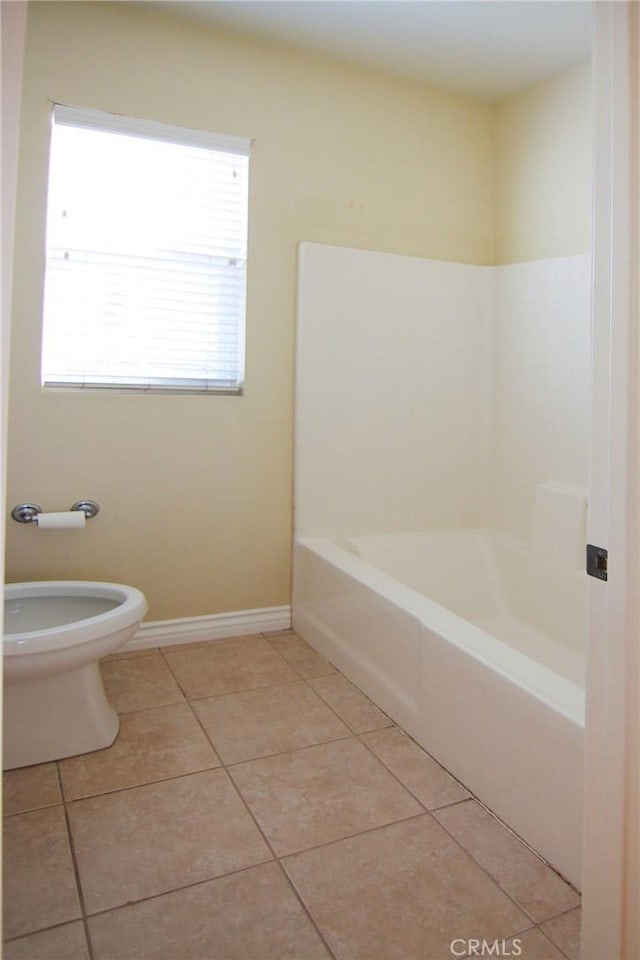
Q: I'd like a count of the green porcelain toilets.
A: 0